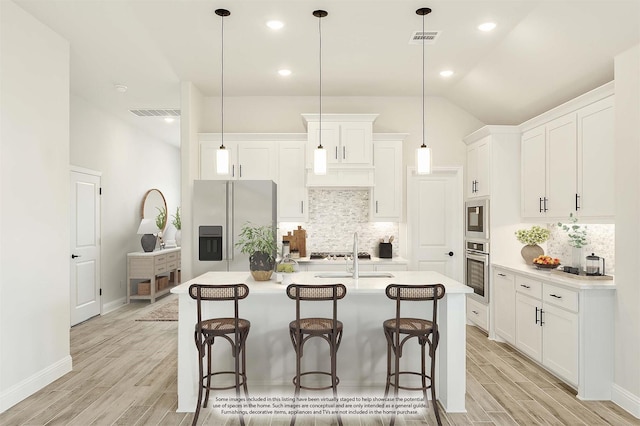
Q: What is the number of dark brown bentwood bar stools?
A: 3